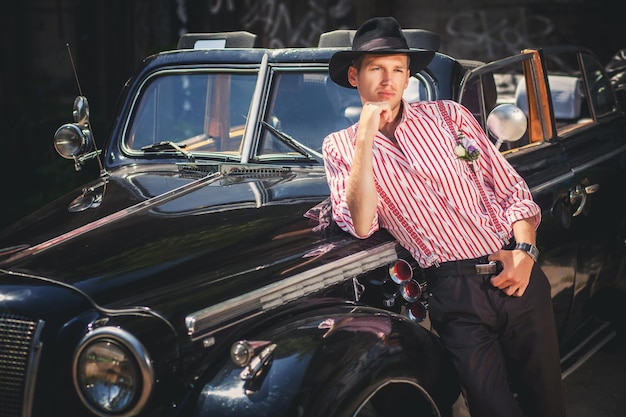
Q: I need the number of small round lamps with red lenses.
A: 3